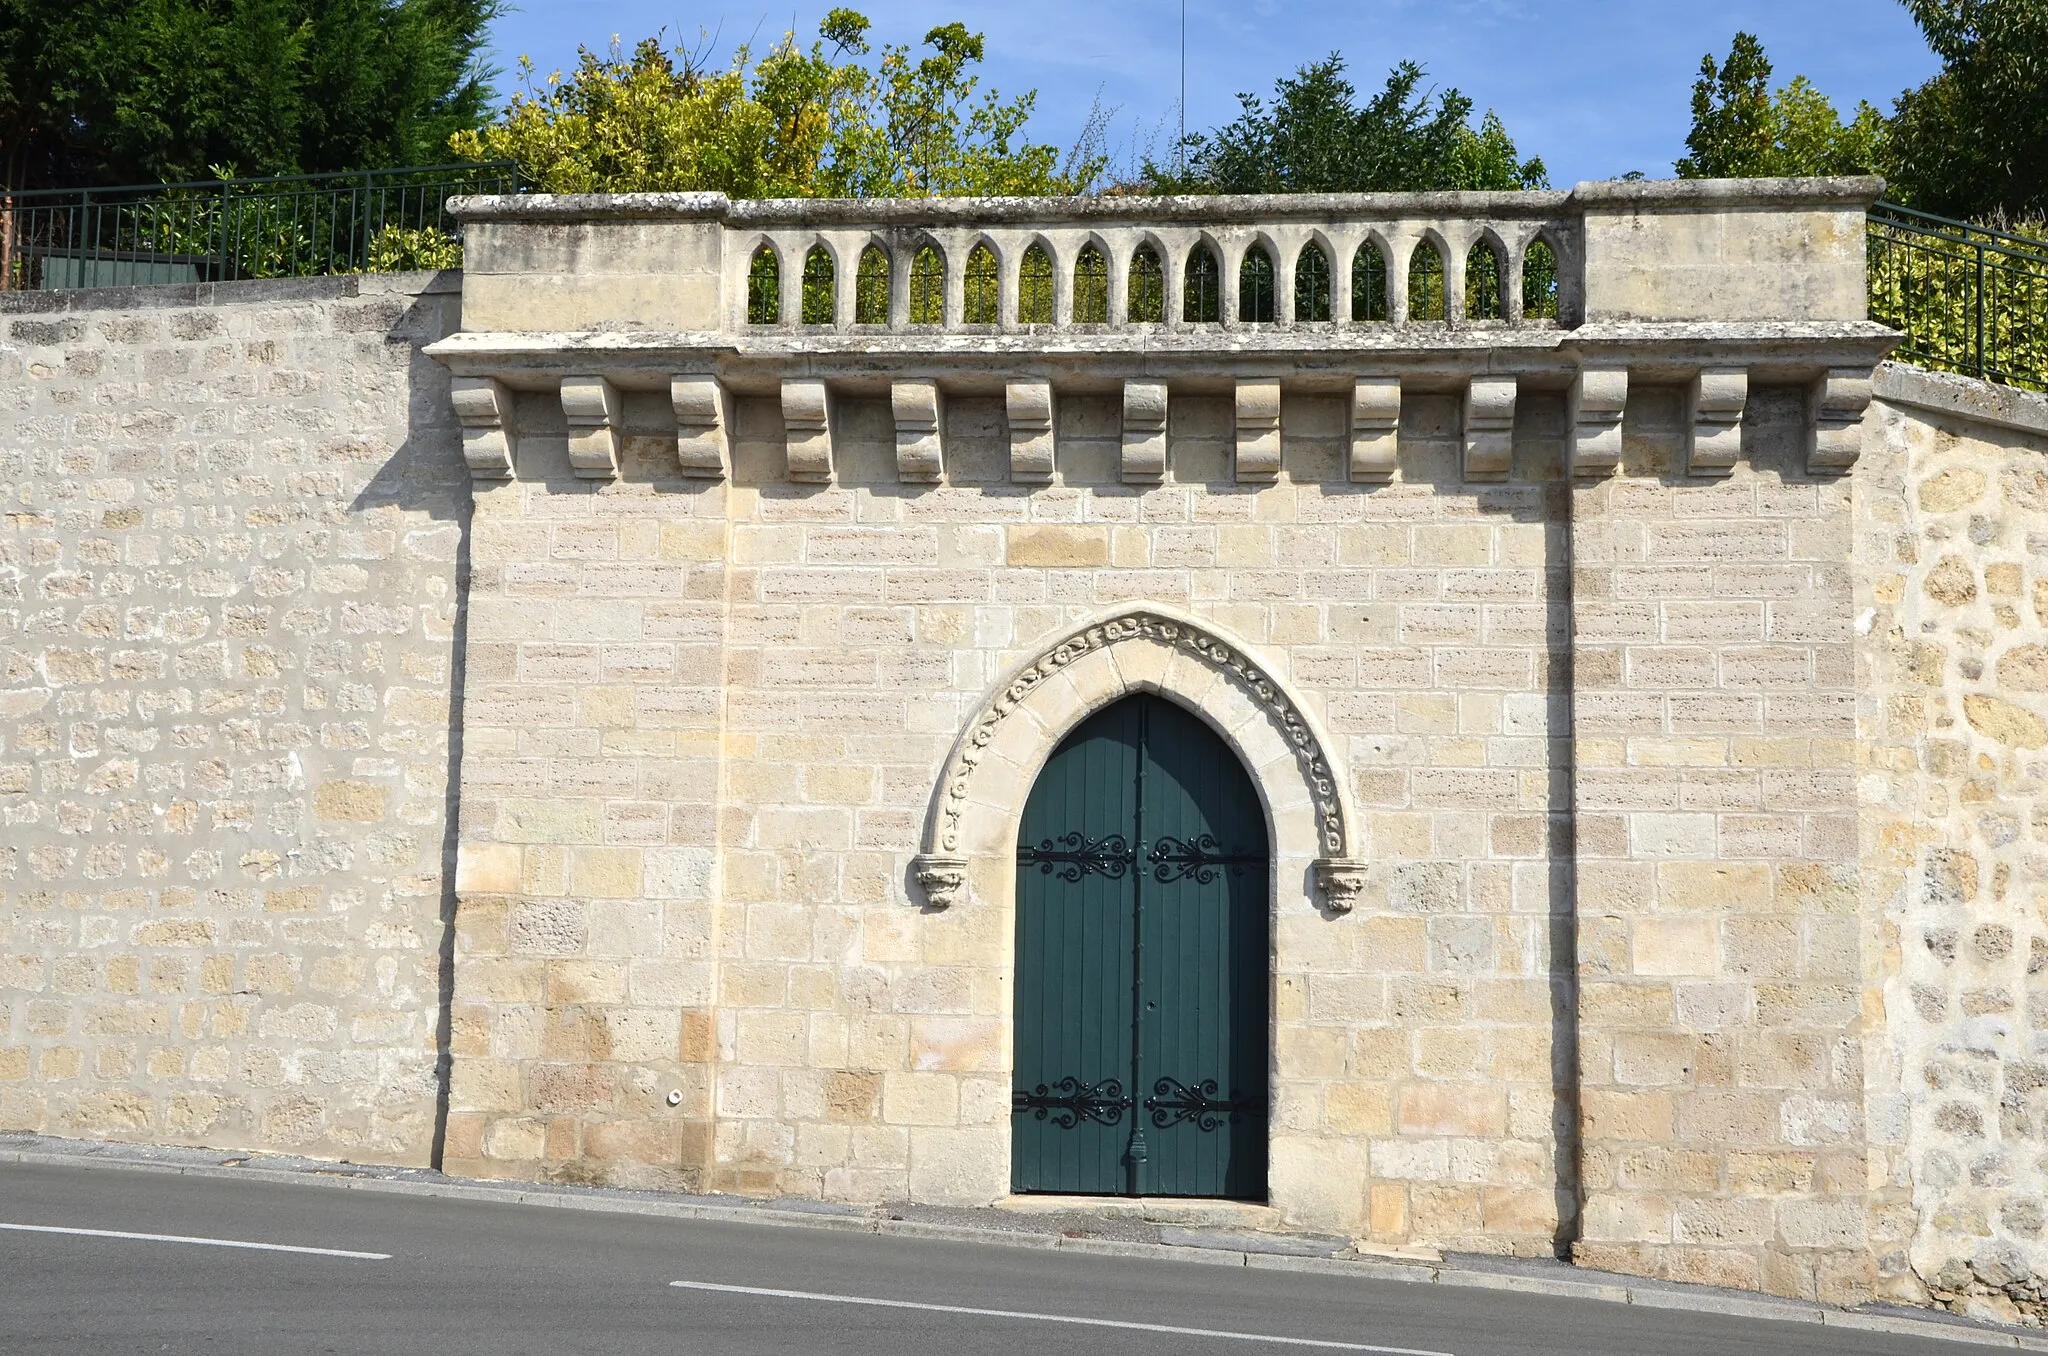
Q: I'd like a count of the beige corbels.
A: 13